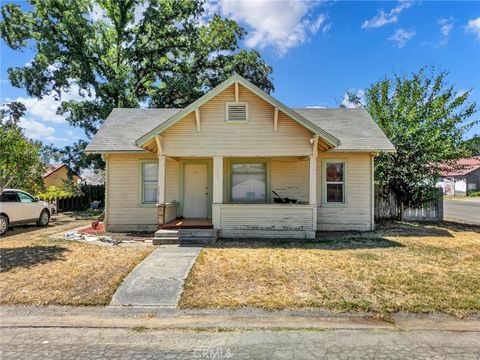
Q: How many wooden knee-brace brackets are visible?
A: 5